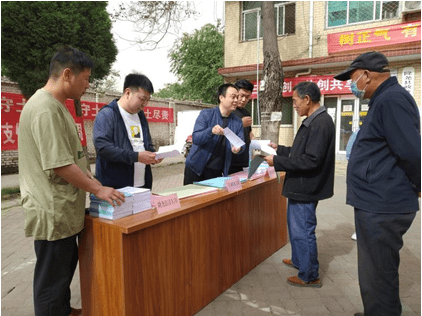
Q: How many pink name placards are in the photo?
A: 3